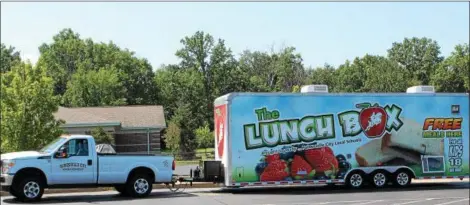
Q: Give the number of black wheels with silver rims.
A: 5